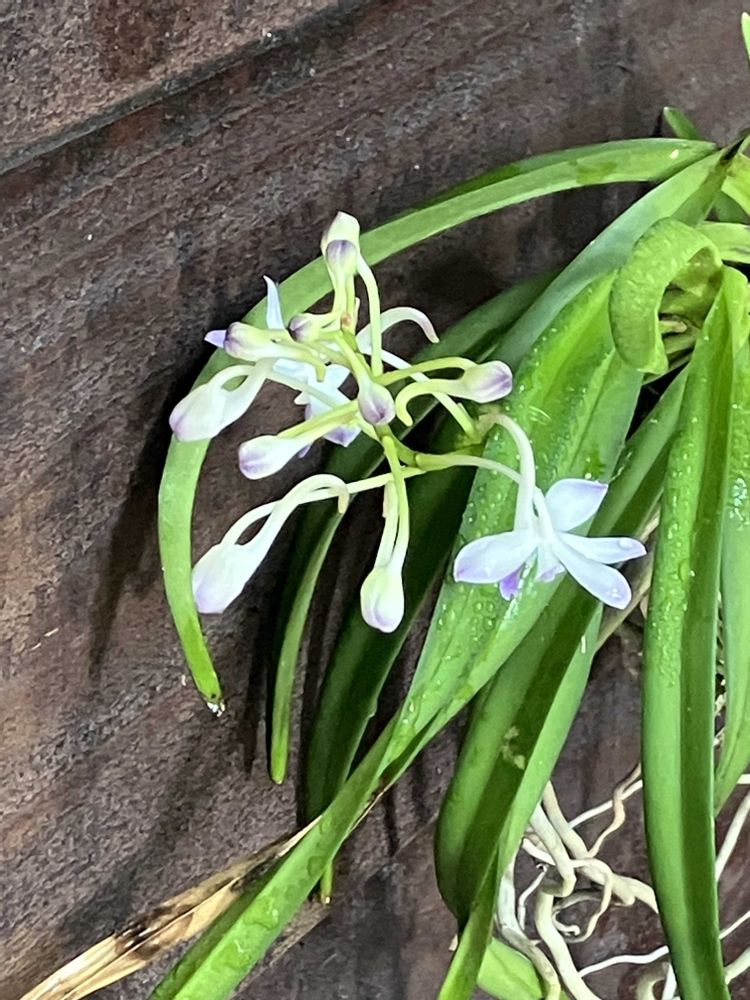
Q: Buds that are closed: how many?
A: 10